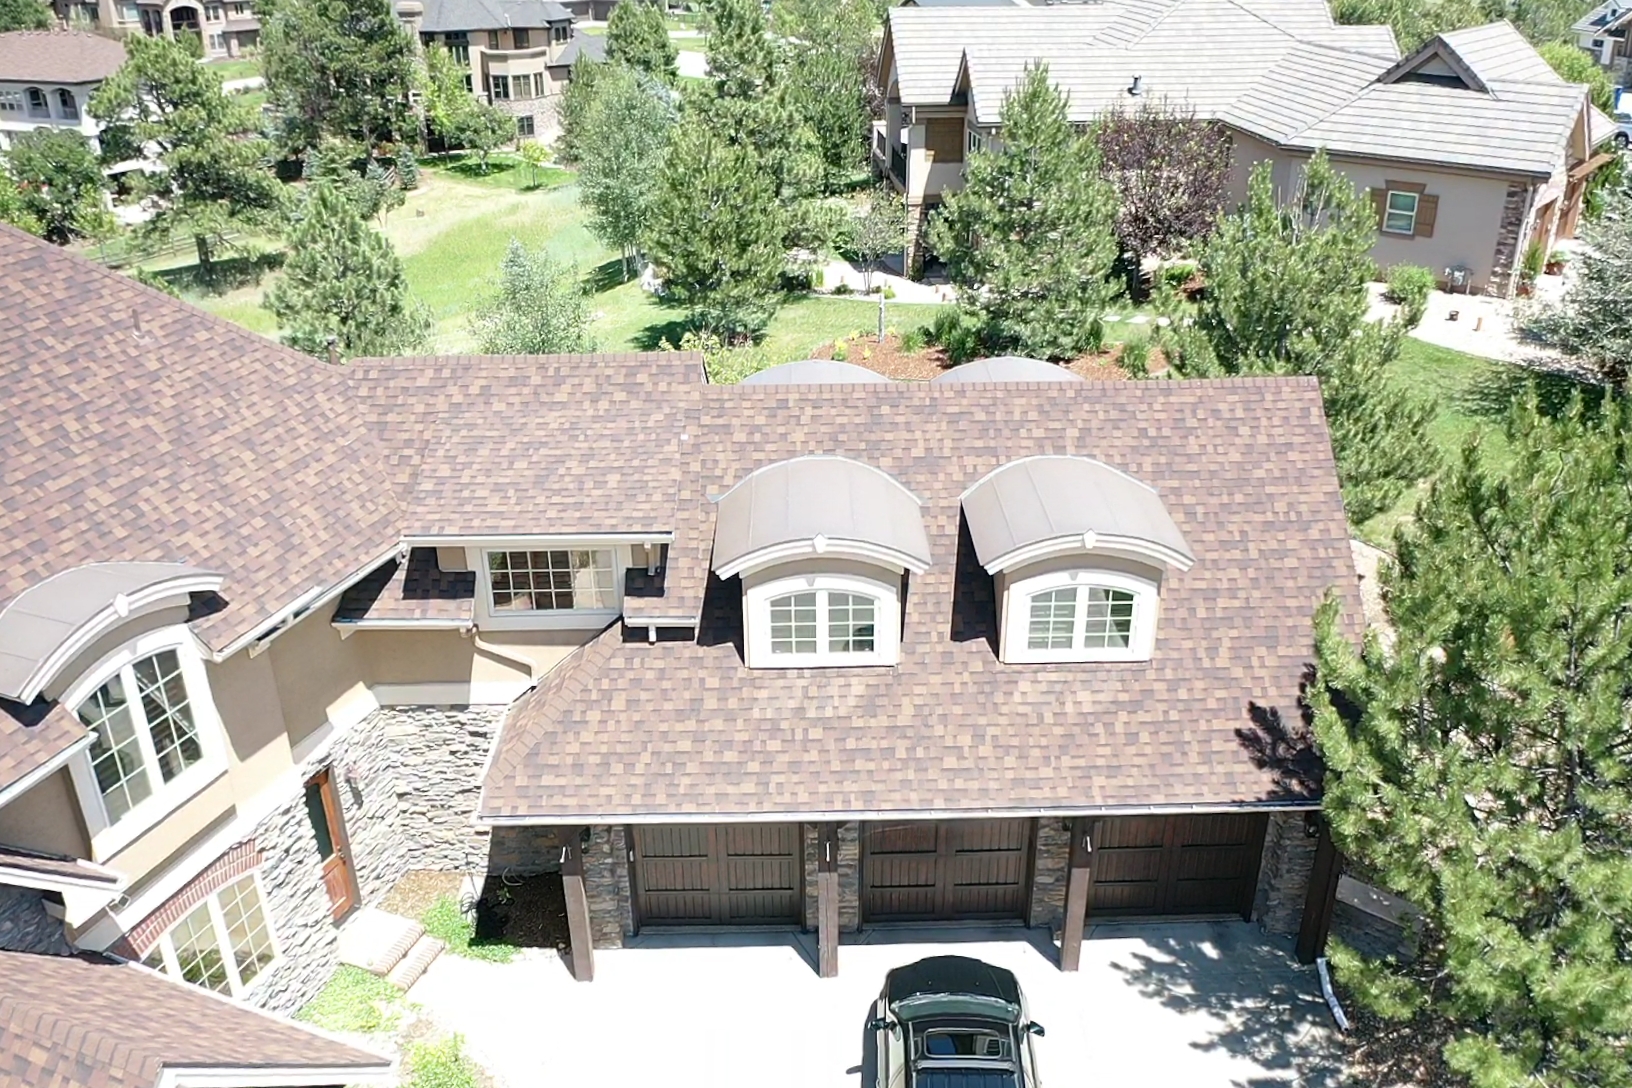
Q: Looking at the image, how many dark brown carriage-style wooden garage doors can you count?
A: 3